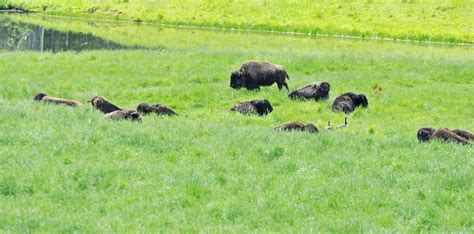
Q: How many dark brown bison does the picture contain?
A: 11